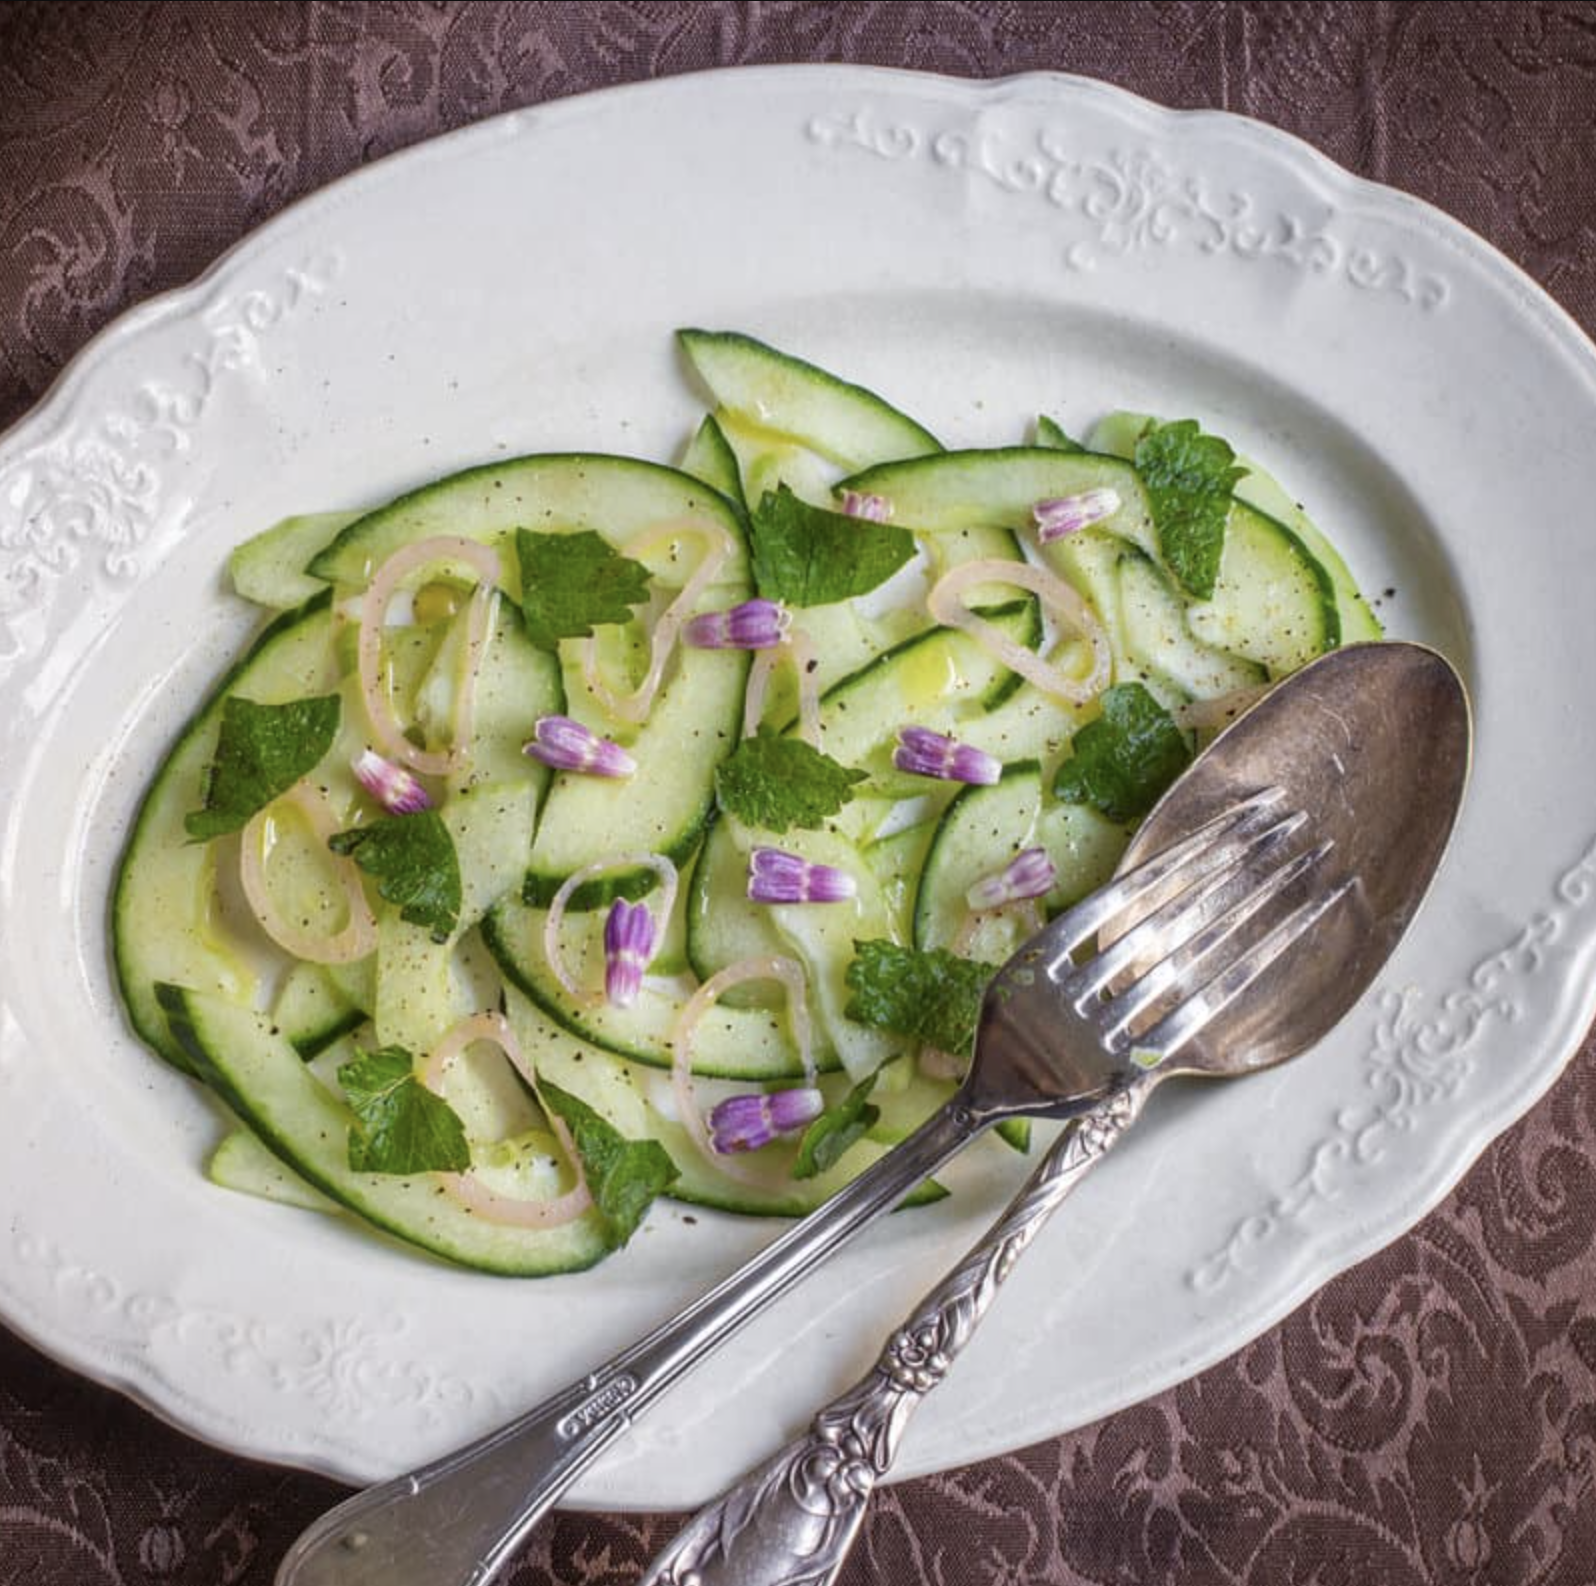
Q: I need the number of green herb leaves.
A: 11